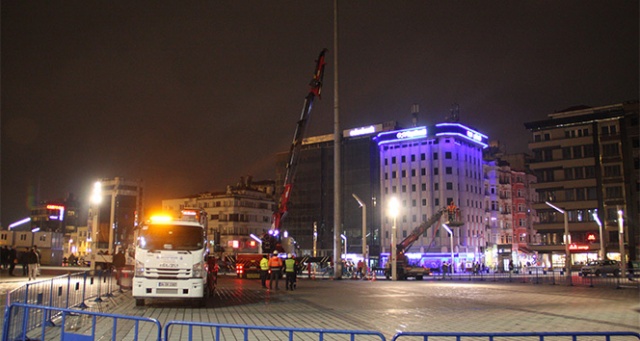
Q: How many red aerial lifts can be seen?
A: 2